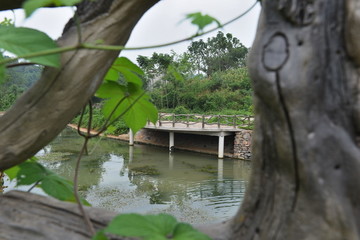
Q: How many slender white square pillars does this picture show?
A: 3